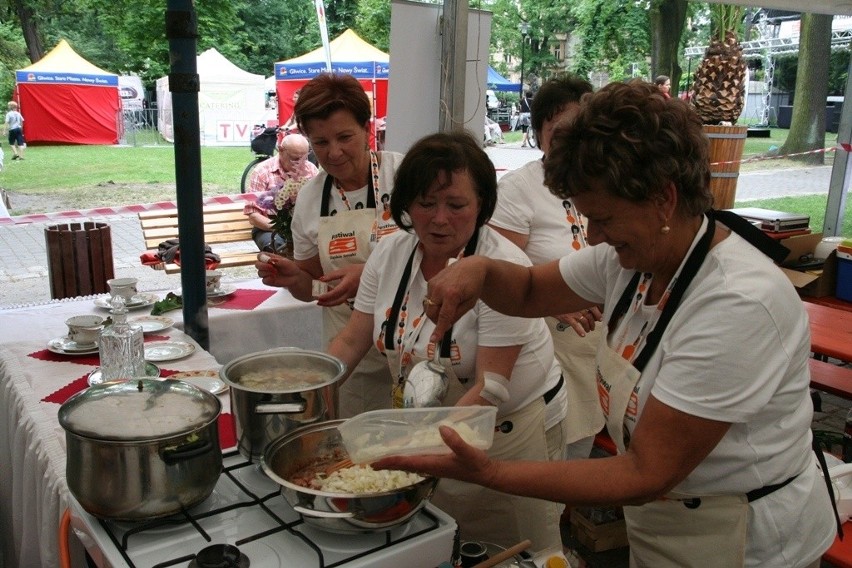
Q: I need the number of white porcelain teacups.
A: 3